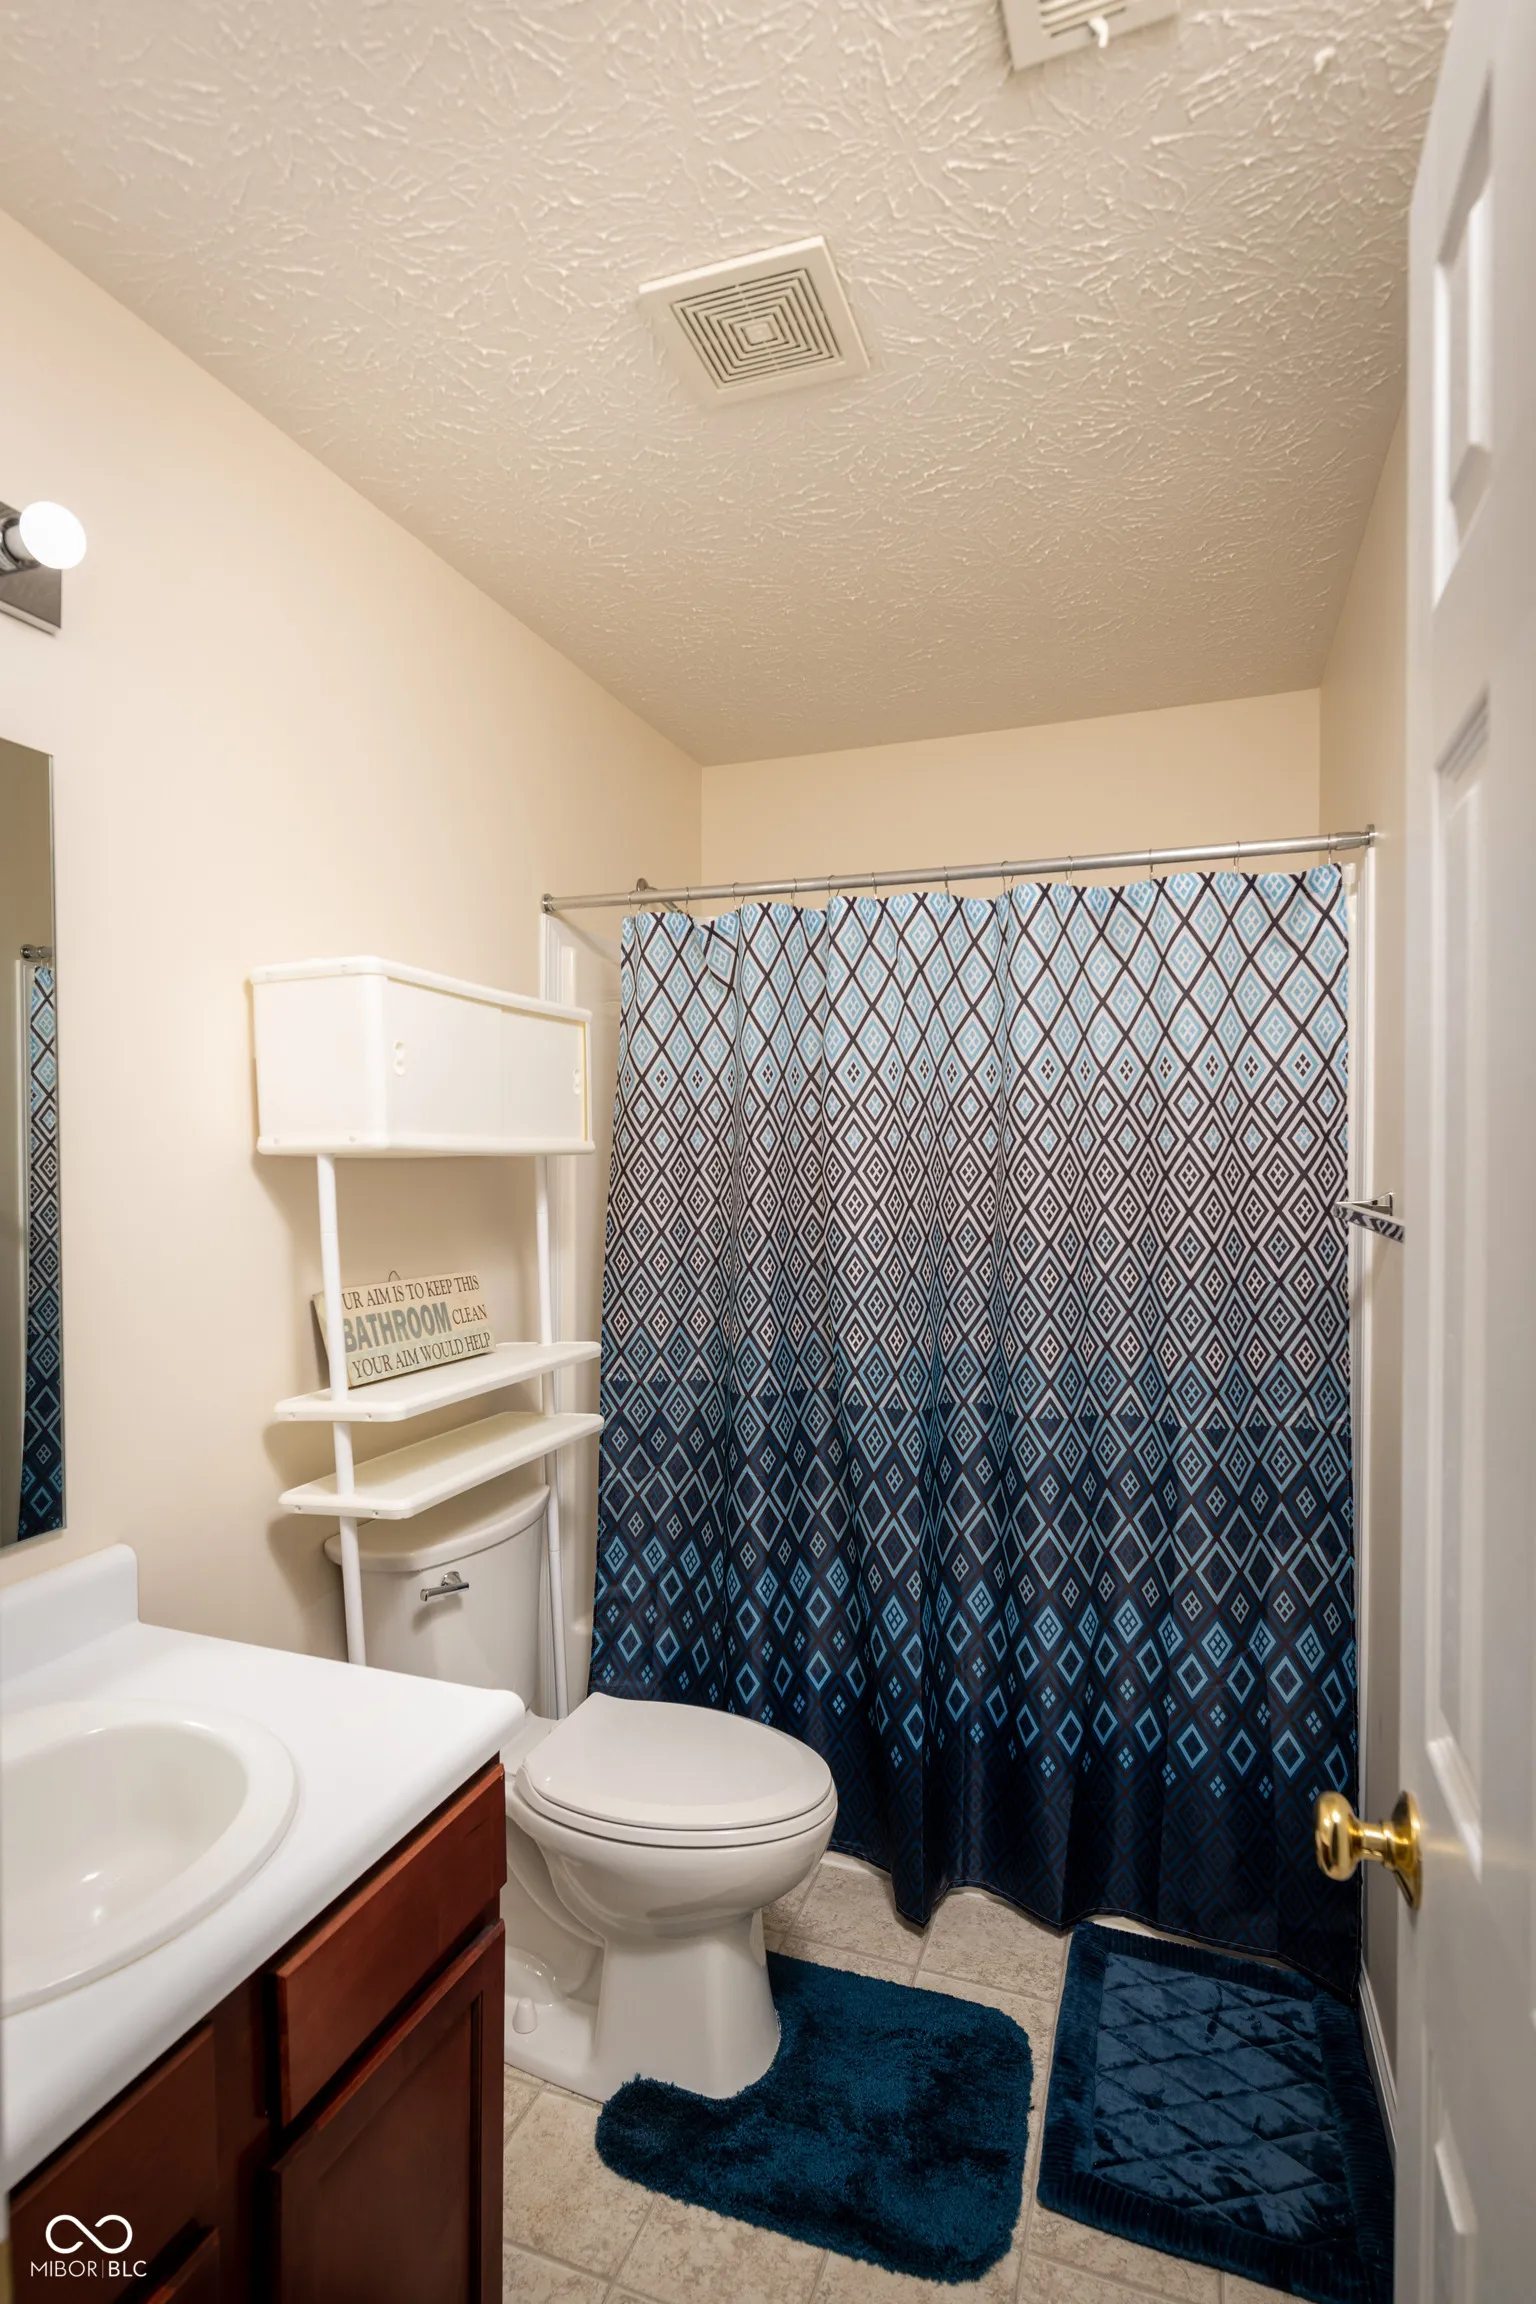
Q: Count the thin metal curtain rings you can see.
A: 12